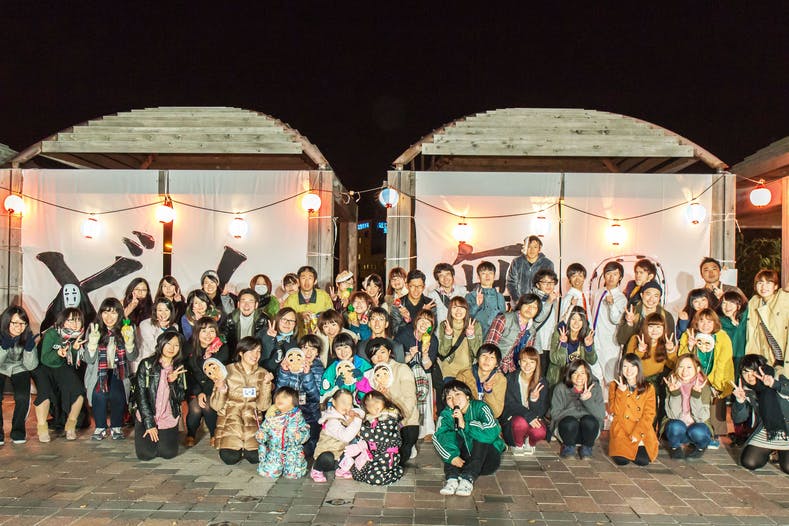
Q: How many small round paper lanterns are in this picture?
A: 11